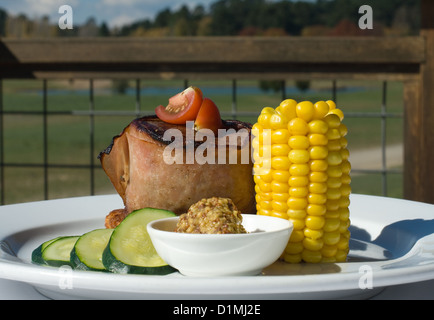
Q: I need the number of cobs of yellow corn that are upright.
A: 1